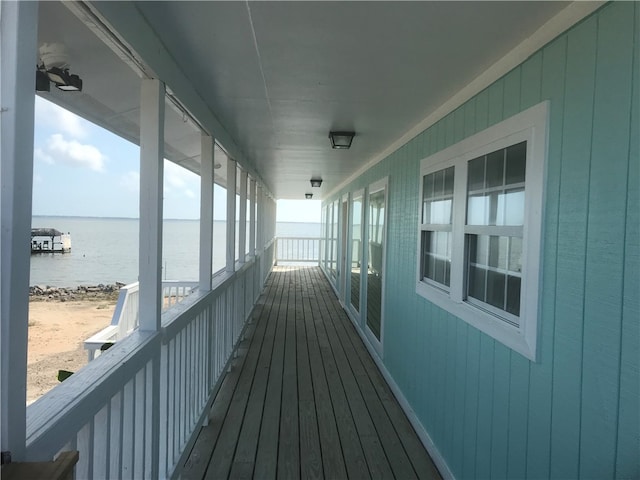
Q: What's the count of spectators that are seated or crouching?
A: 0